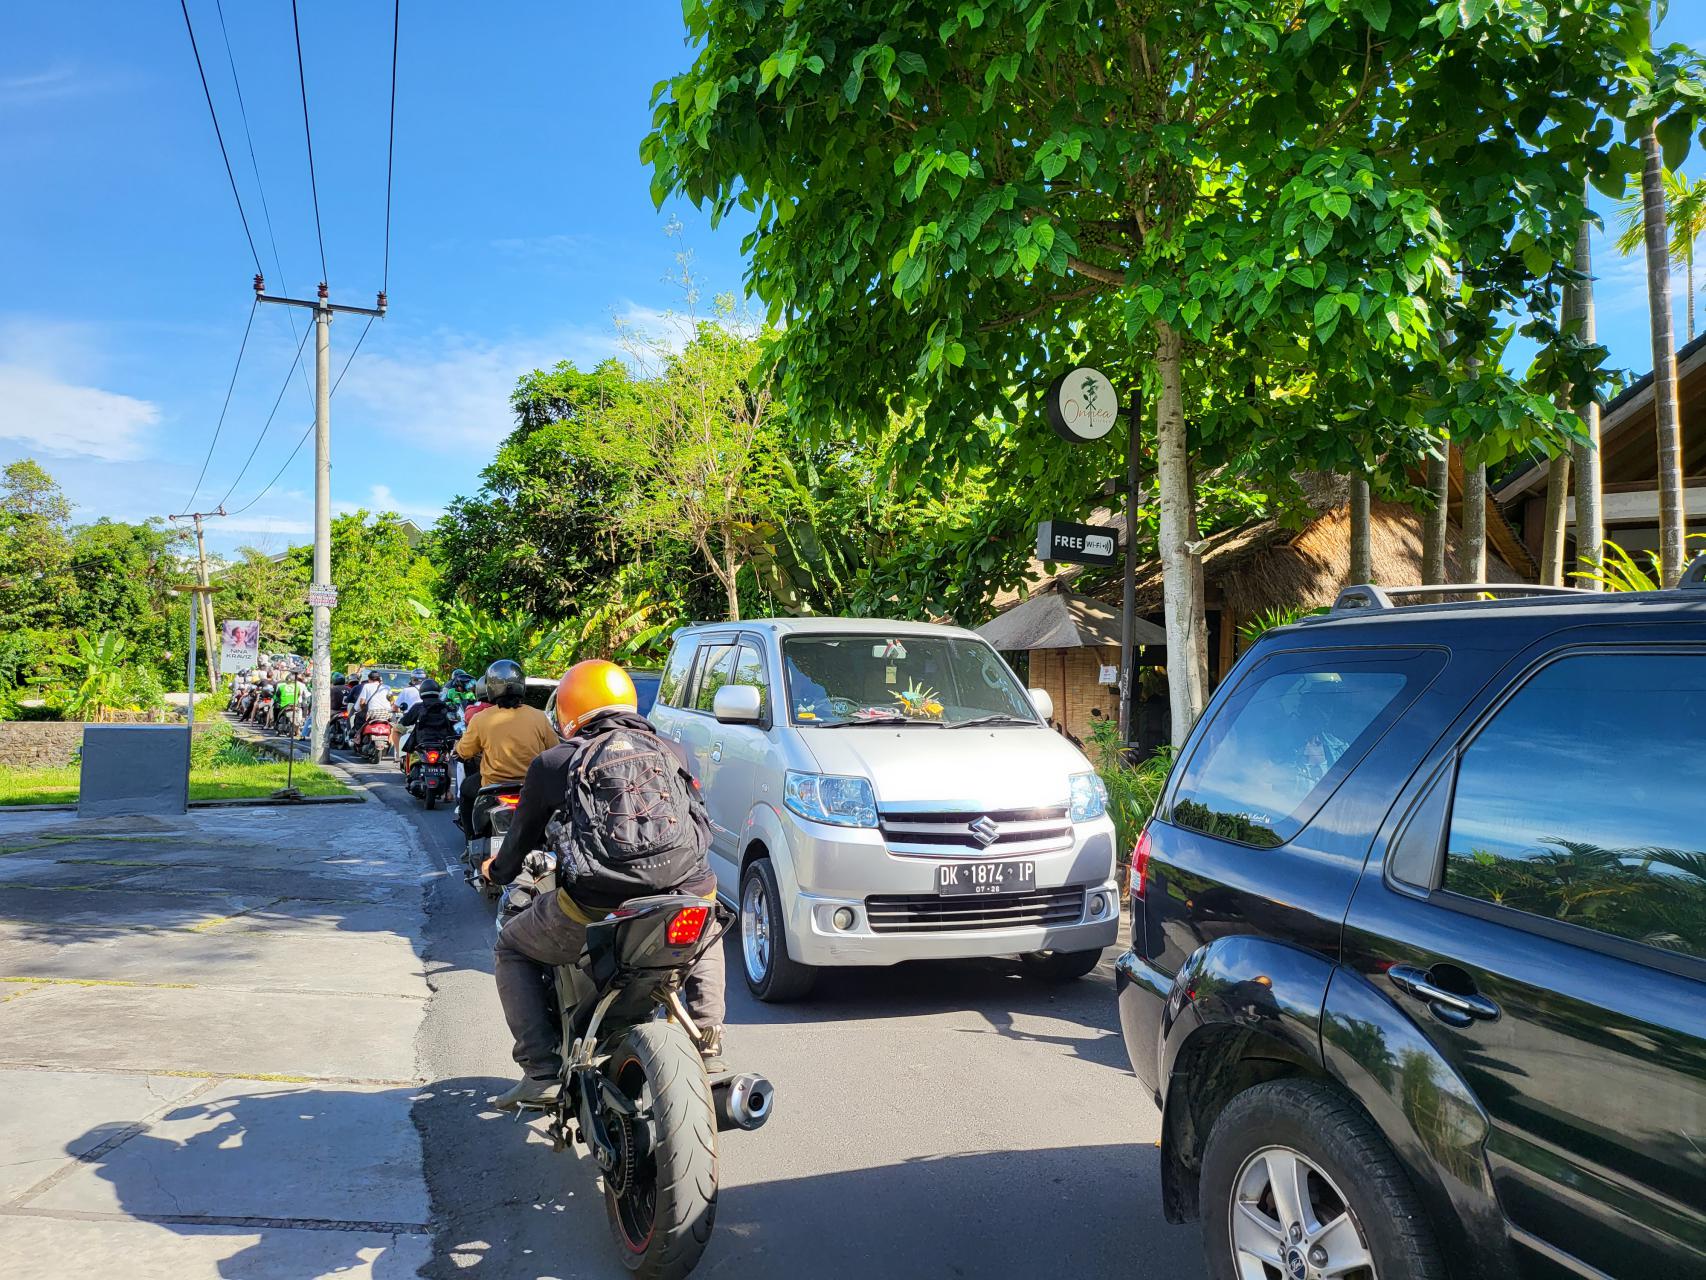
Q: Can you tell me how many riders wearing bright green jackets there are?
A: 2